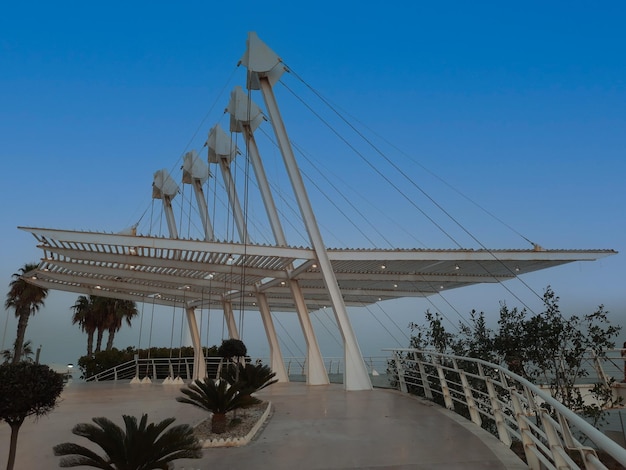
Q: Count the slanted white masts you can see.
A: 5